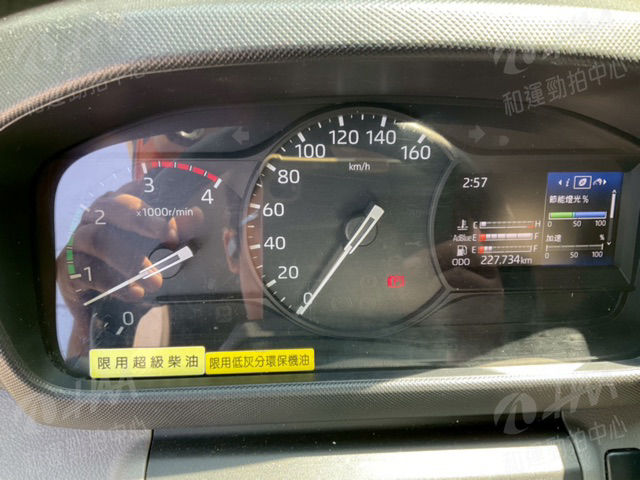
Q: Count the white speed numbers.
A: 9